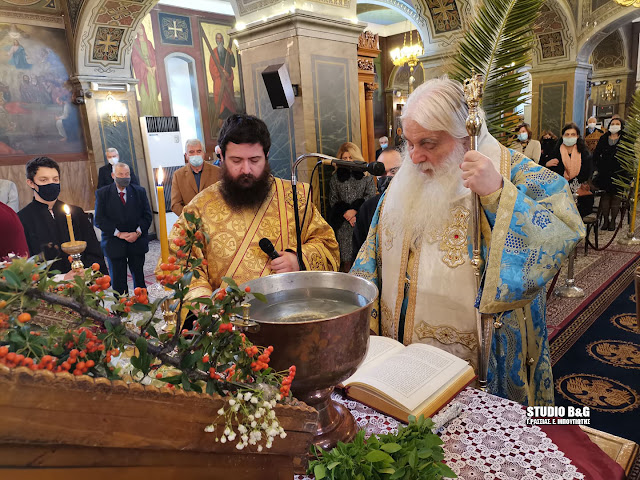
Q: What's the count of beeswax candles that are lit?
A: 2